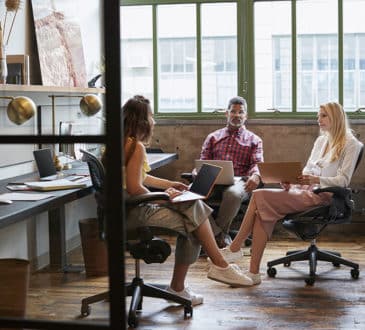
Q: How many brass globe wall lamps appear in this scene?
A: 2